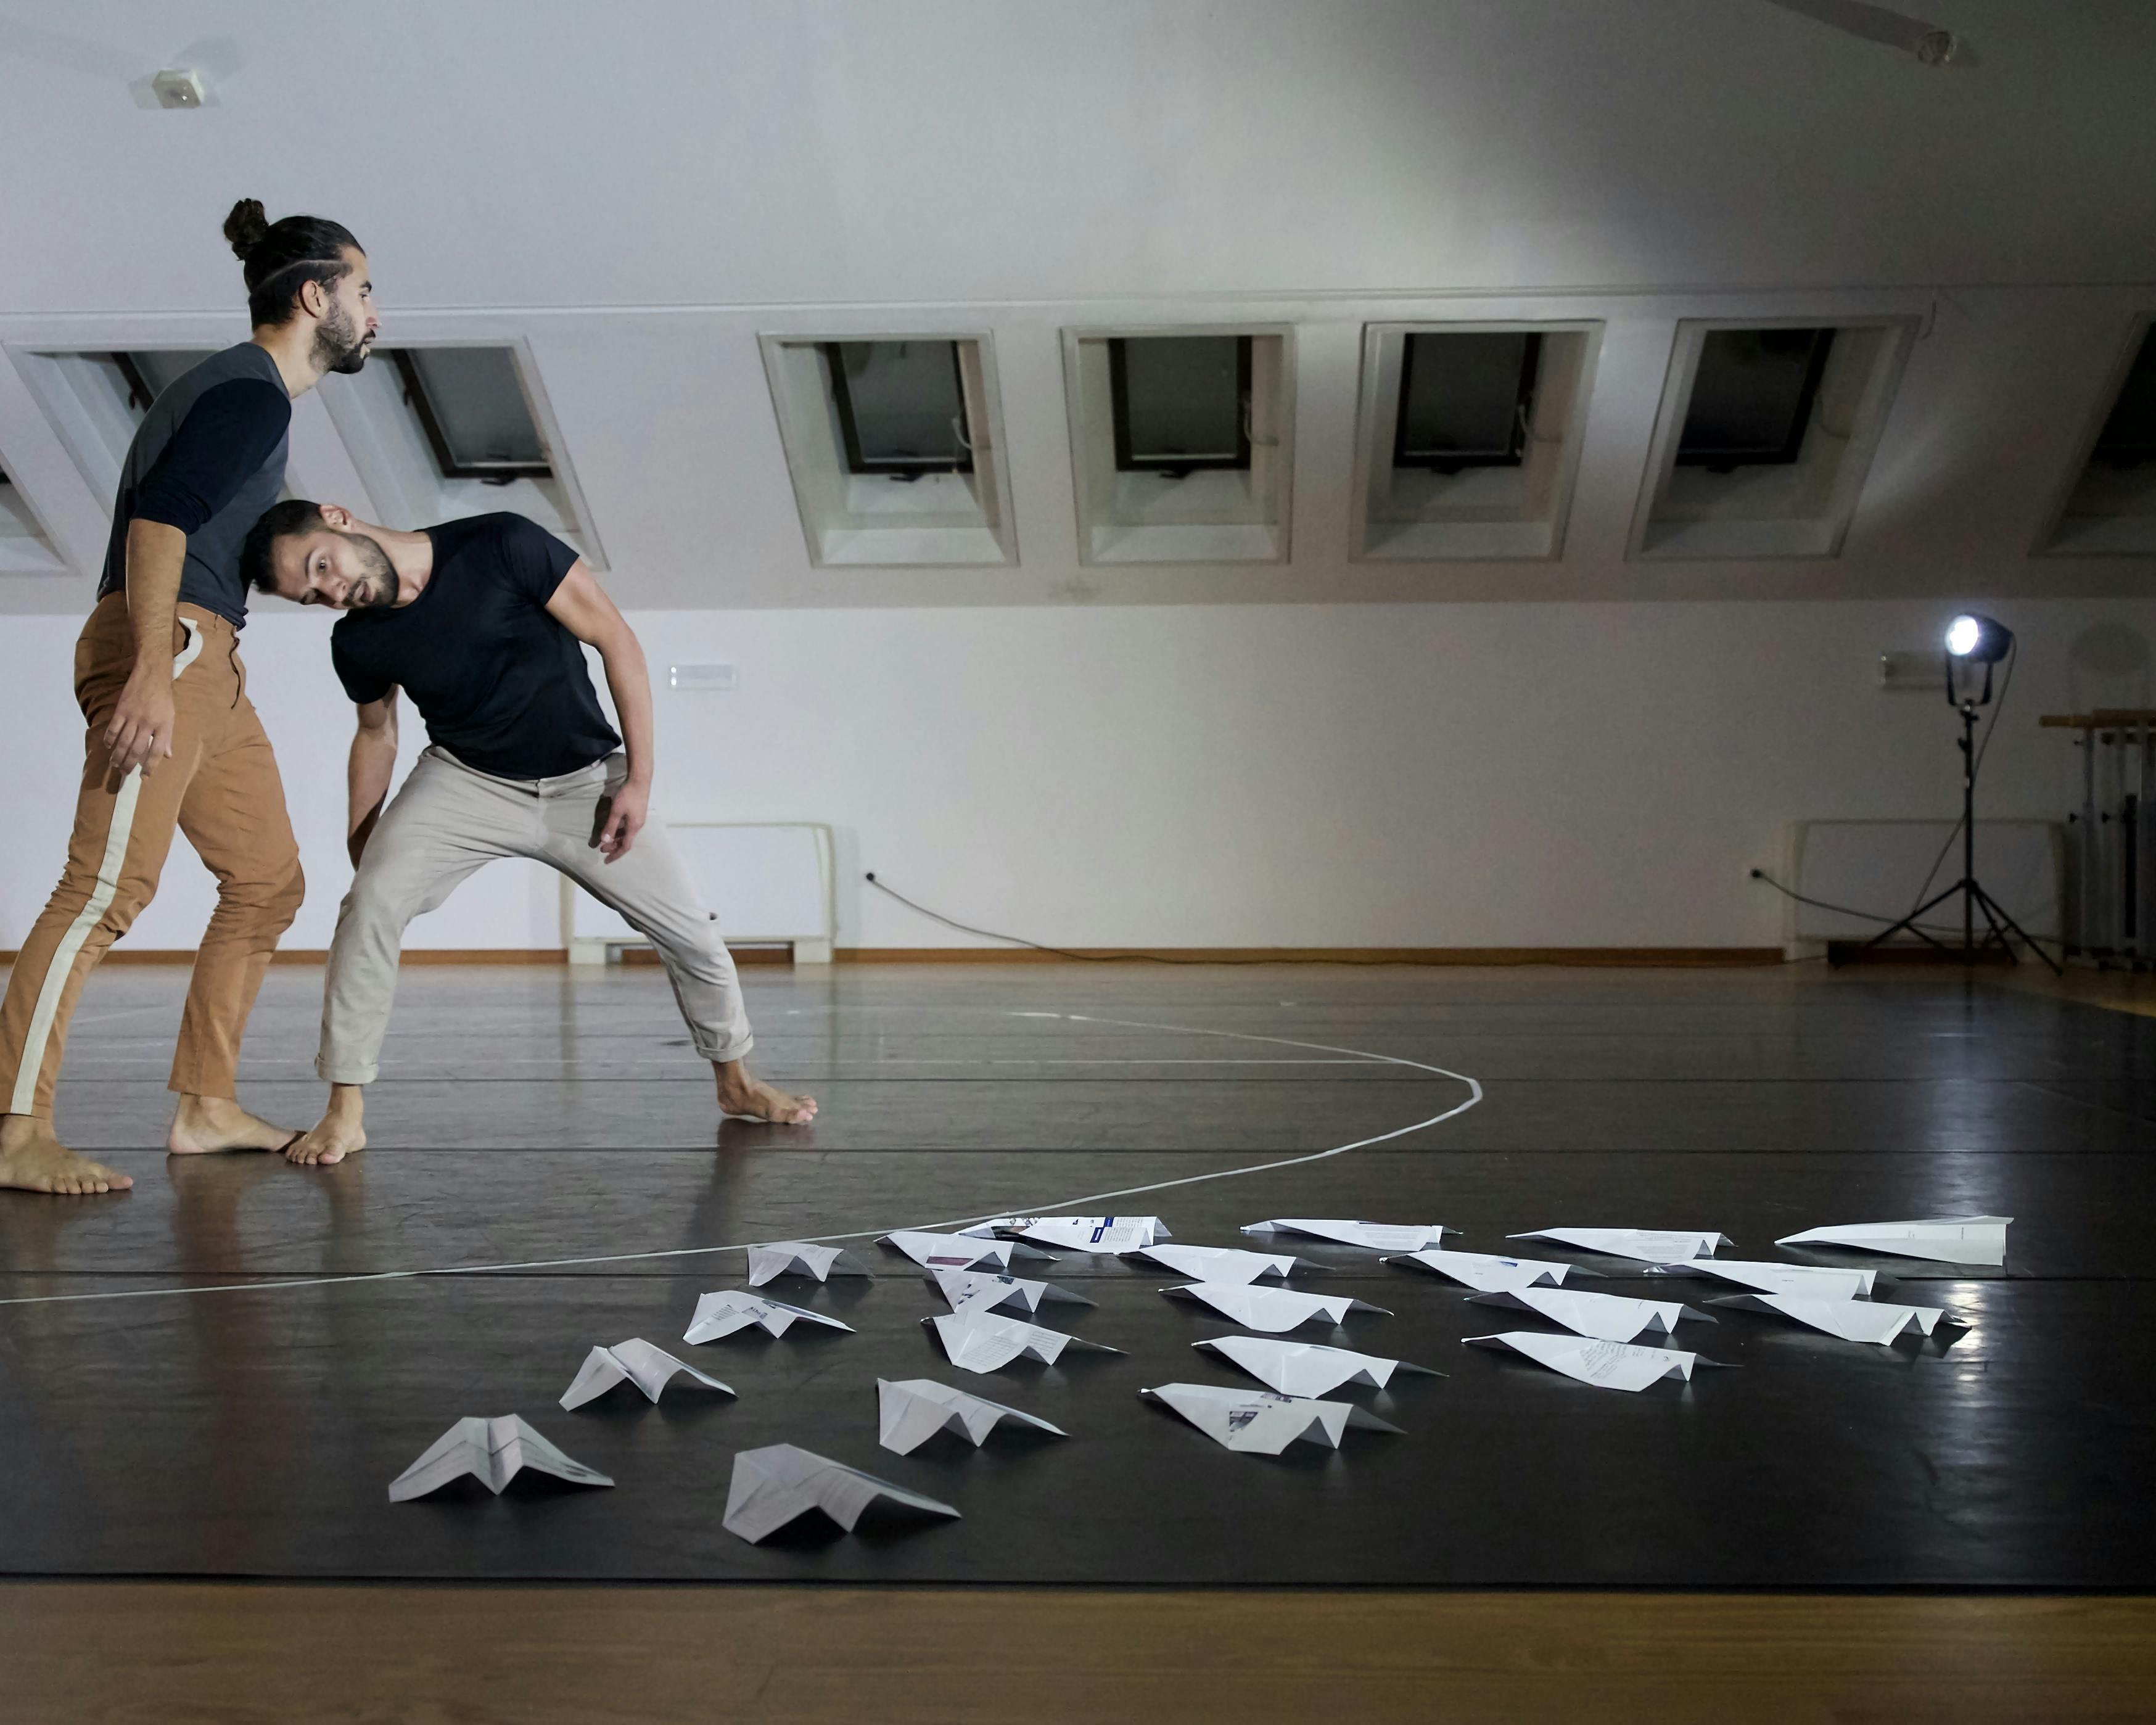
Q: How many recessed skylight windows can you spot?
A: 8